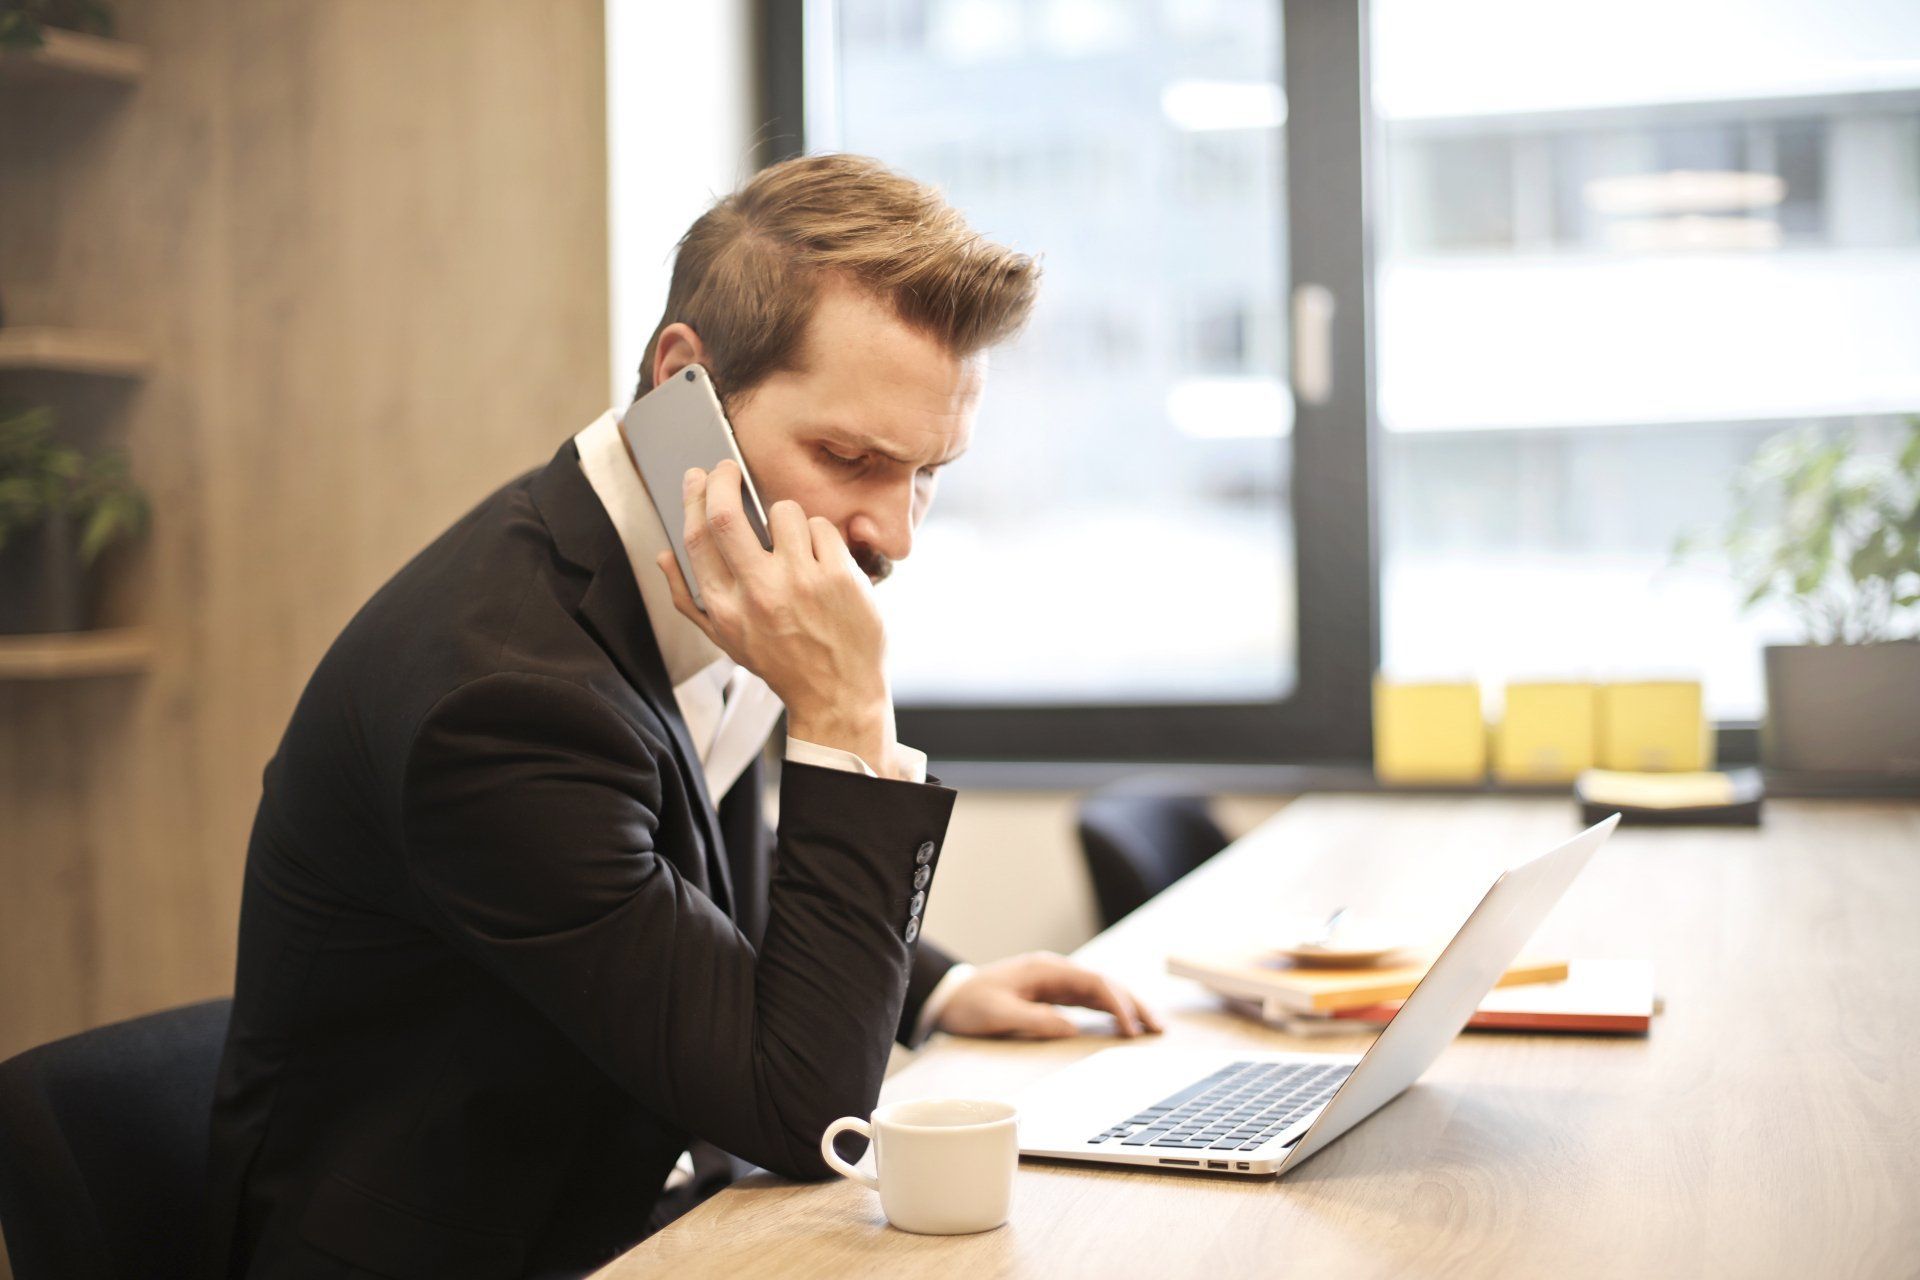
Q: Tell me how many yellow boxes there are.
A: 3